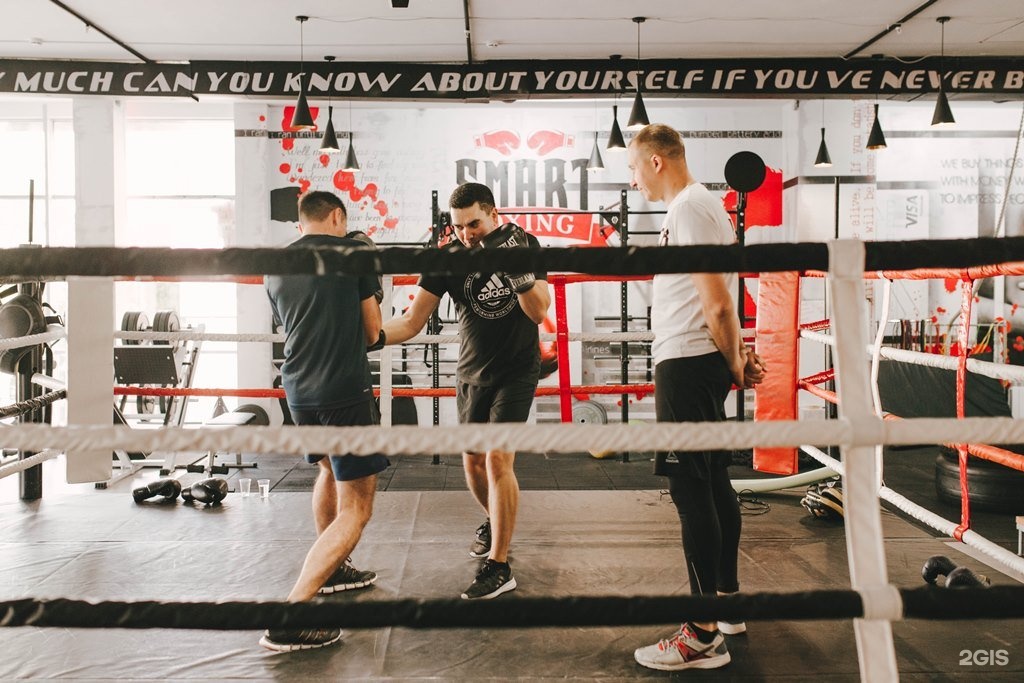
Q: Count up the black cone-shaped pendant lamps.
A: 9